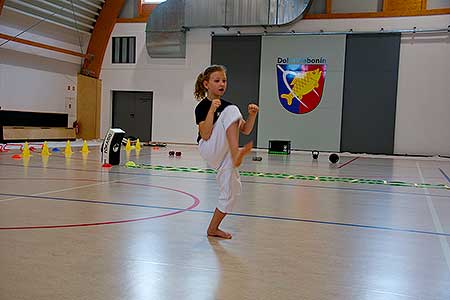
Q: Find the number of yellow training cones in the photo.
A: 6